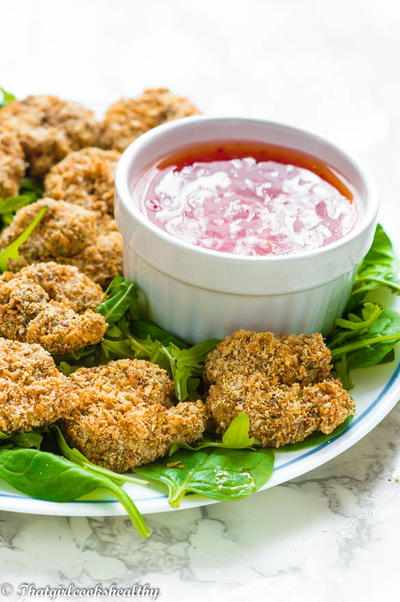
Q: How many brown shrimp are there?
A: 9